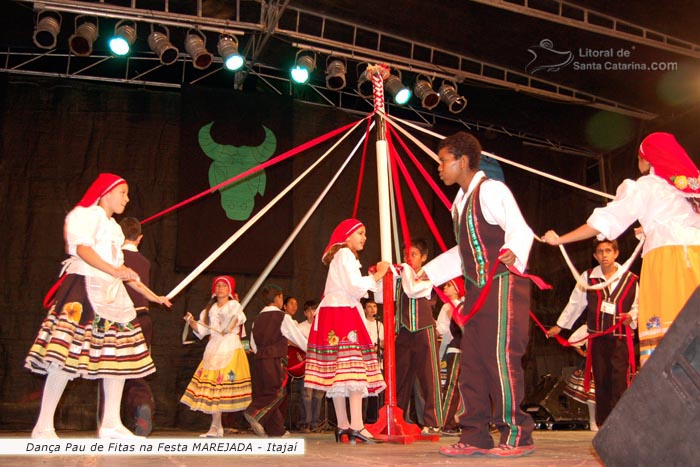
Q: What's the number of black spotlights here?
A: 12